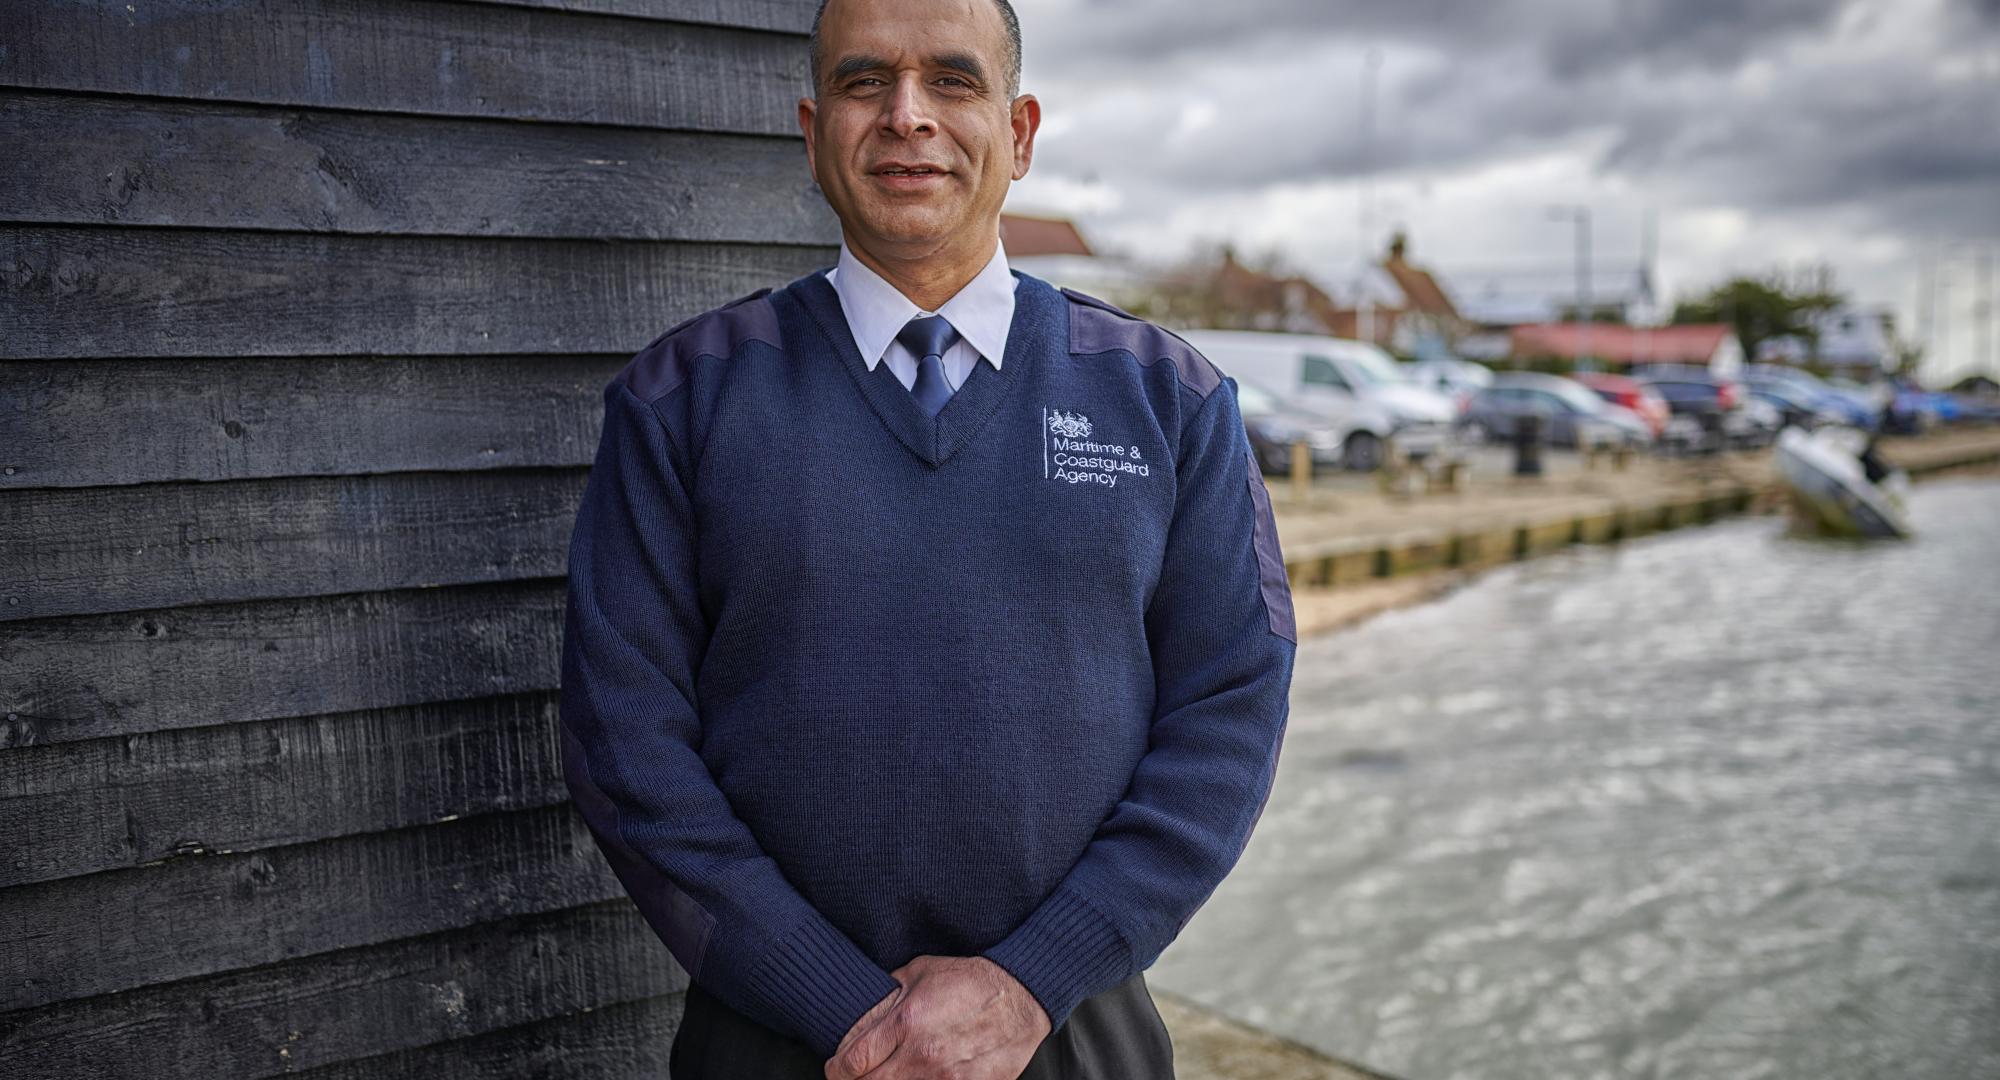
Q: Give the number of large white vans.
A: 1